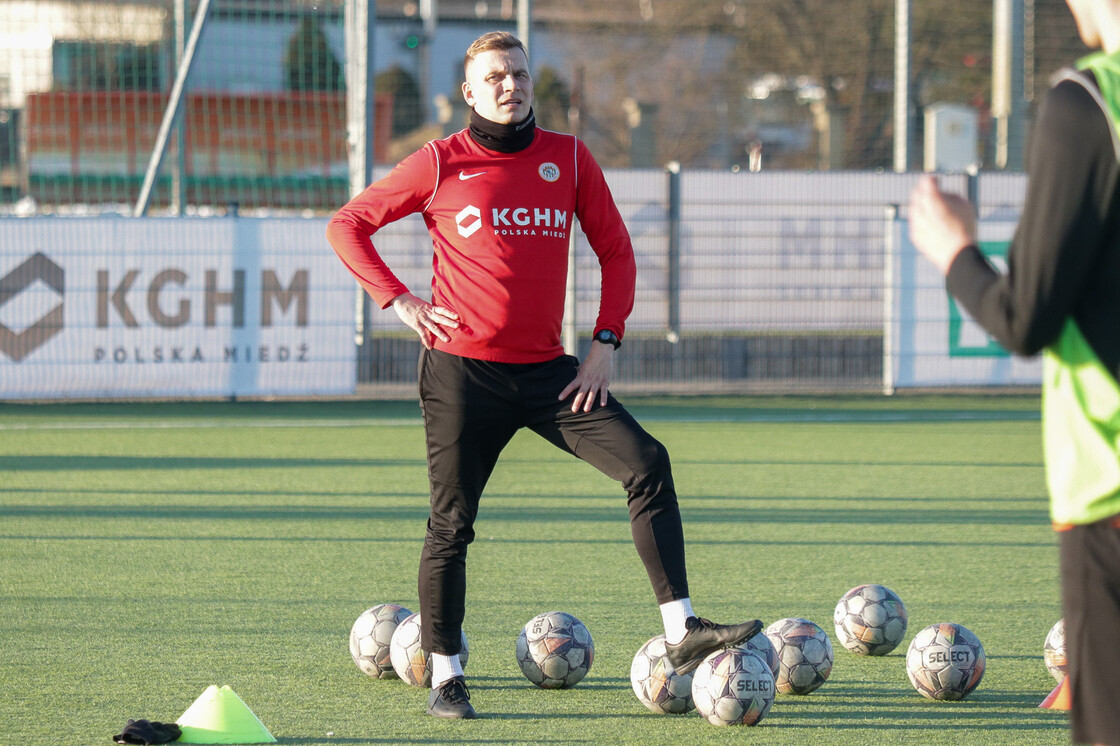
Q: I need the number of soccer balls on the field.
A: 10